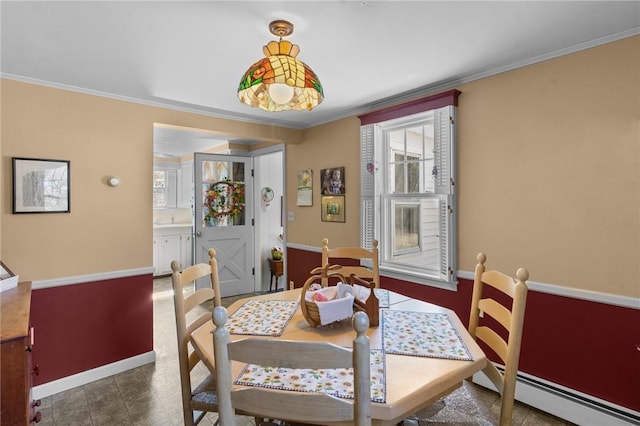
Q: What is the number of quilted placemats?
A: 4